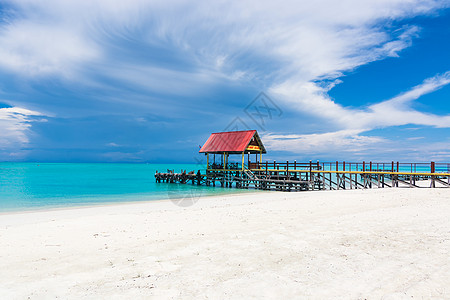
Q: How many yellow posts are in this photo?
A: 4